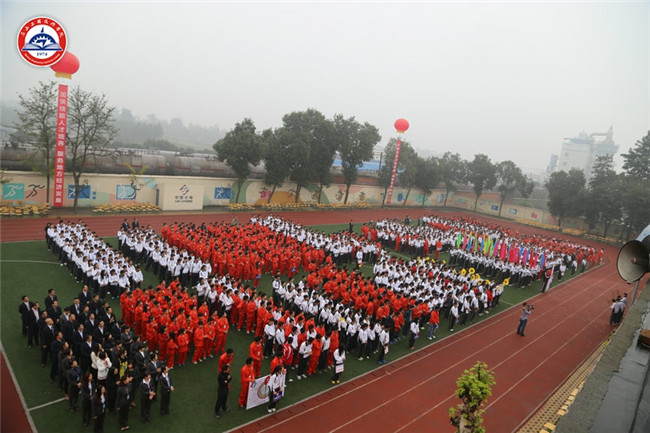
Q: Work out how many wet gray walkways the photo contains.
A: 1